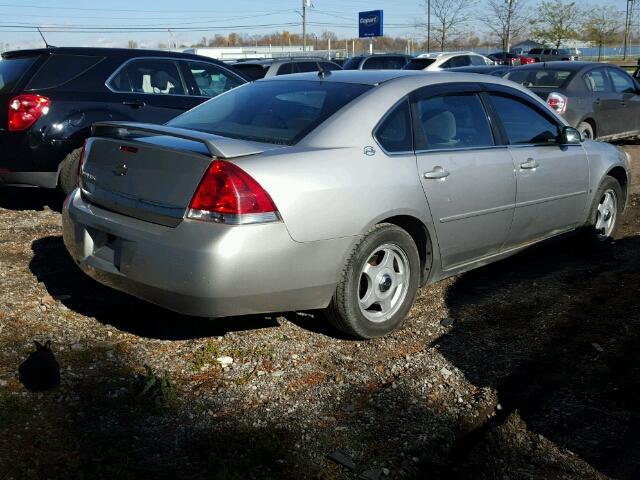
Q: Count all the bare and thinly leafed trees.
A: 4